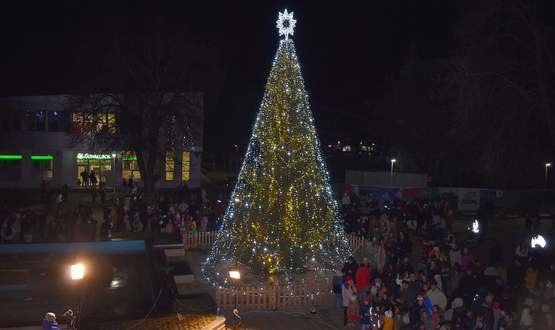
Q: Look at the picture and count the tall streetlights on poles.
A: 2